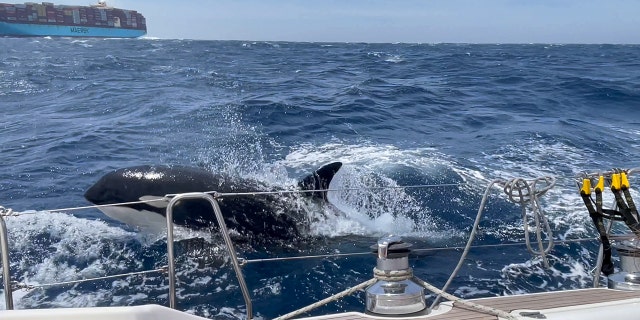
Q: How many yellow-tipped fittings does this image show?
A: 4